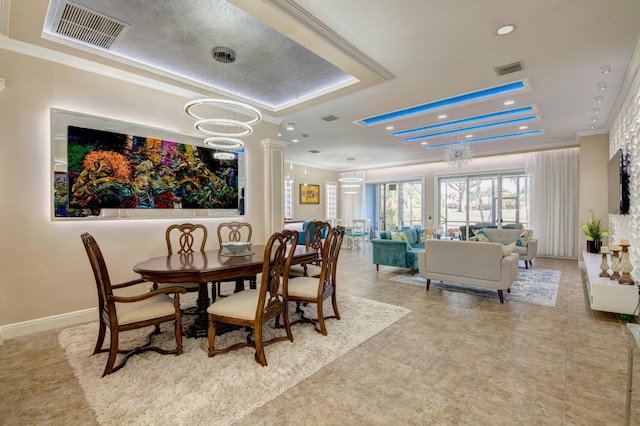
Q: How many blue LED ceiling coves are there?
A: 4